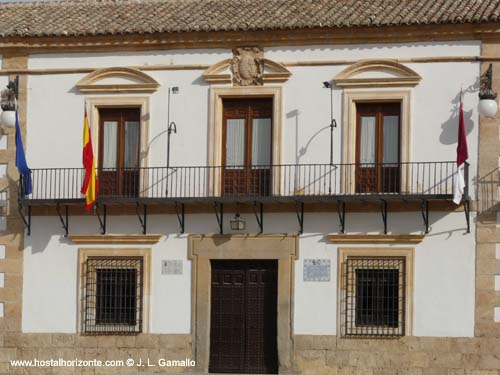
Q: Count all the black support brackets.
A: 12